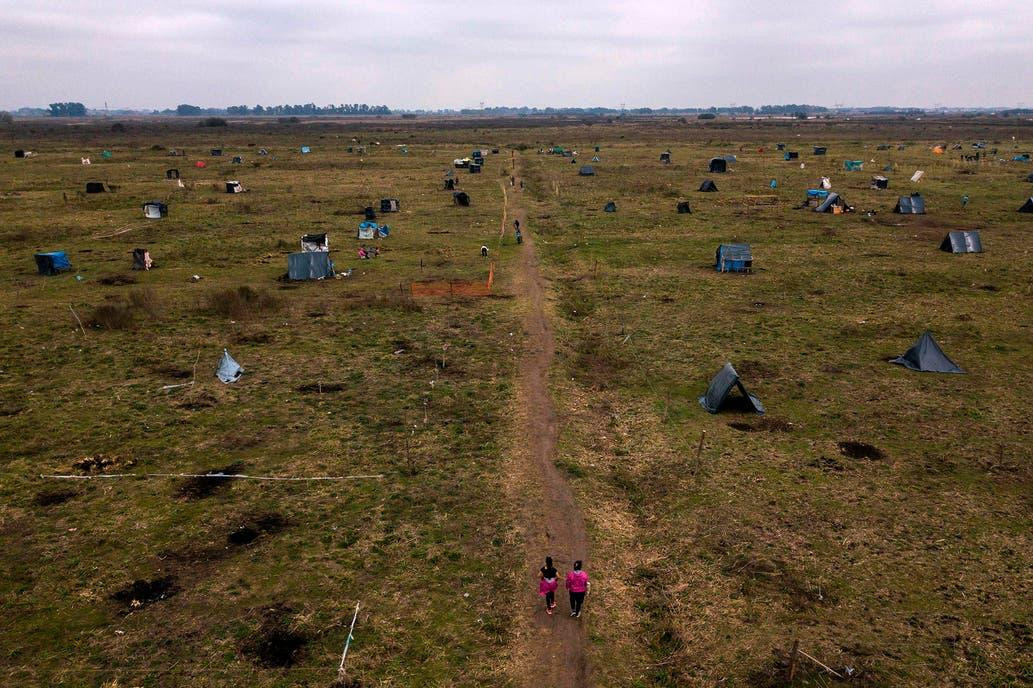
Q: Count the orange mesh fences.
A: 1